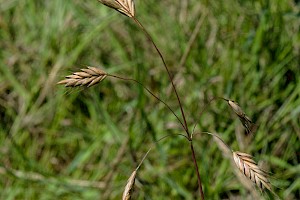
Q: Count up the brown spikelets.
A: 5